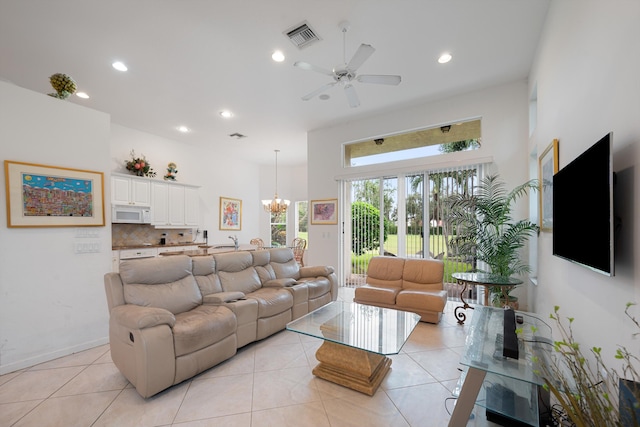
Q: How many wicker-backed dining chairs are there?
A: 2